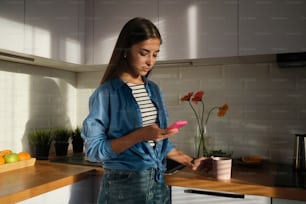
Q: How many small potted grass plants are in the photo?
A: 3